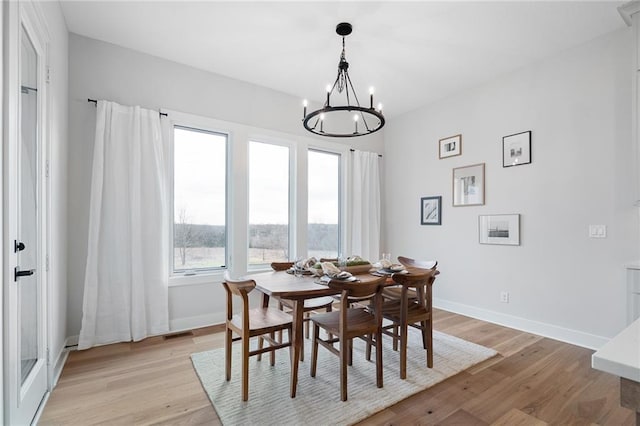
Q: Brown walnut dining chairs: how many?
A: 6